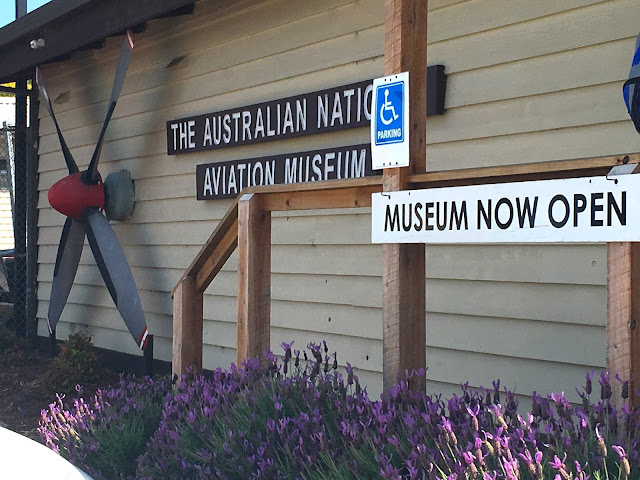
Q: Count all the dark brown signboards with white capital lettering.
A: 2